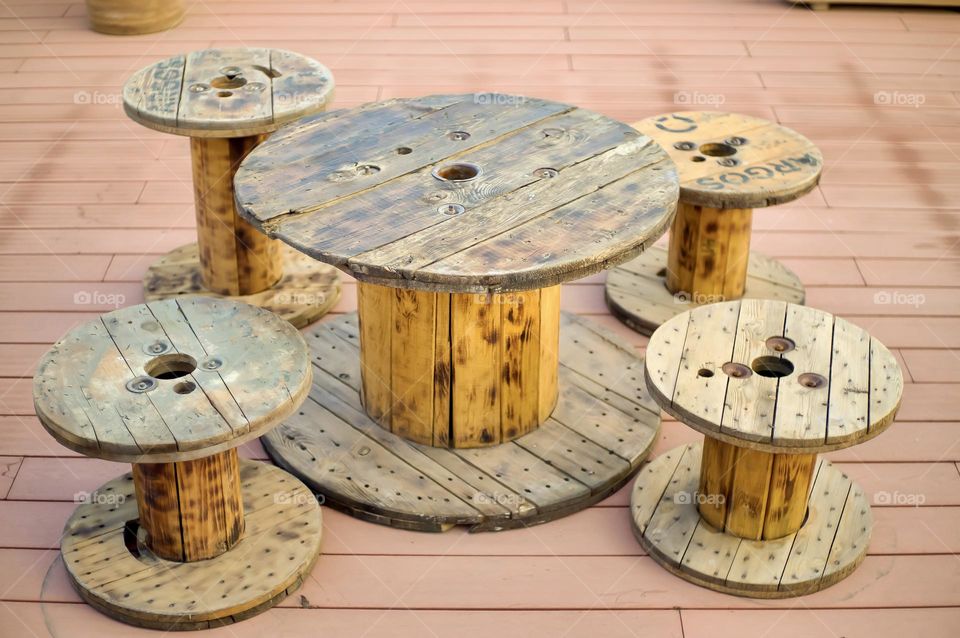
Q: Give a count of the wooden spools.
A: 5